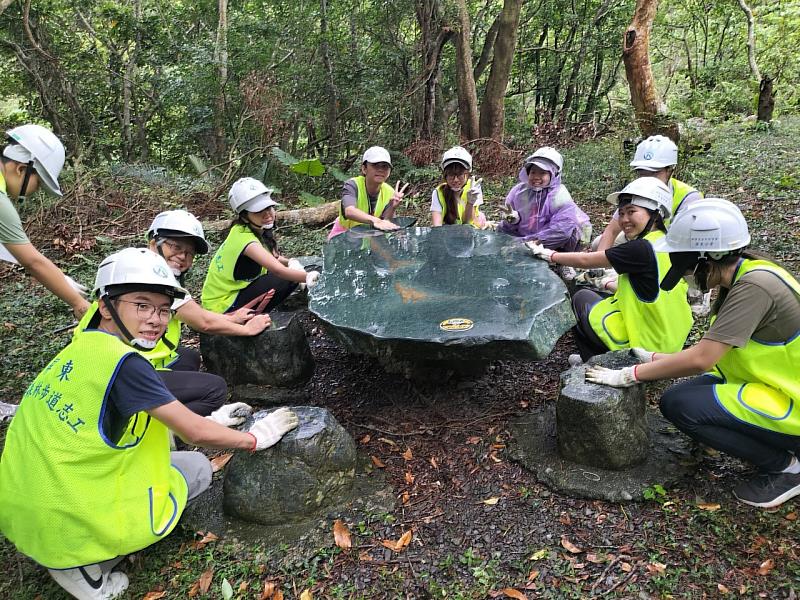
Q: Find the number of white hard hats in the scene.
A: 9